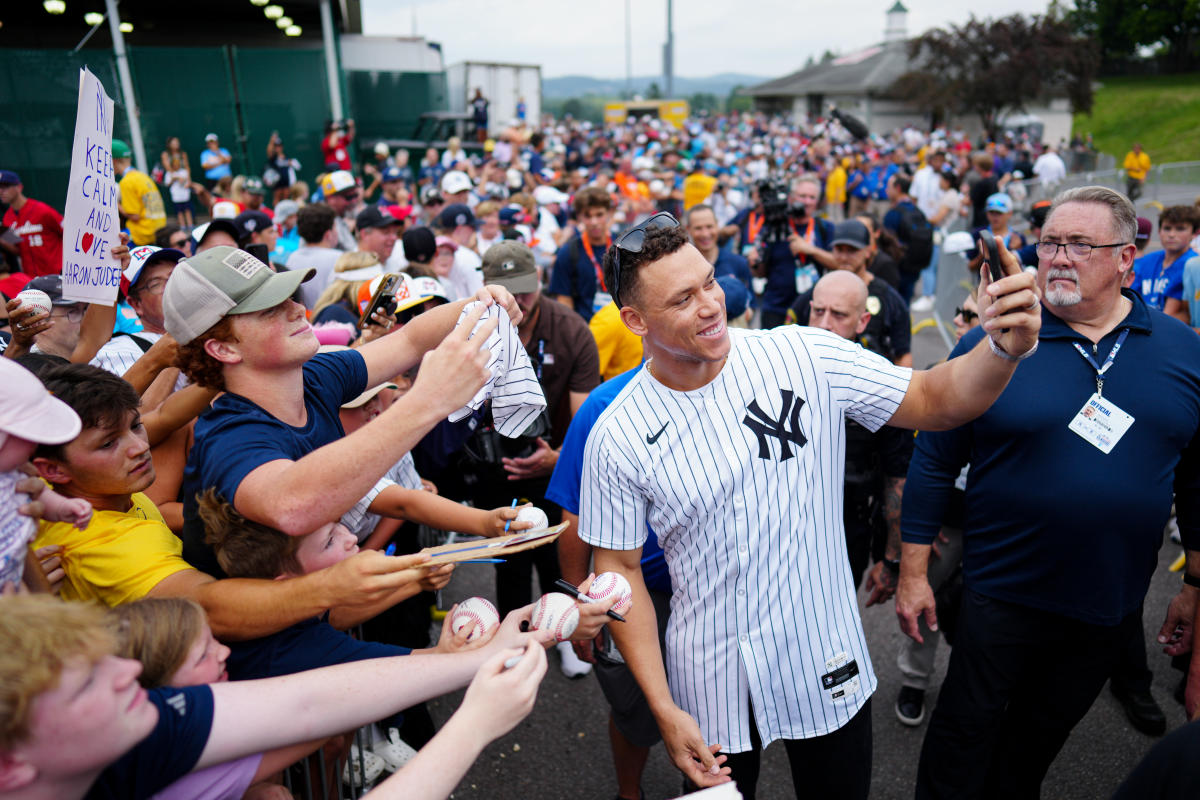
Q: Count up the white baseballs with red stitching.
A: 5